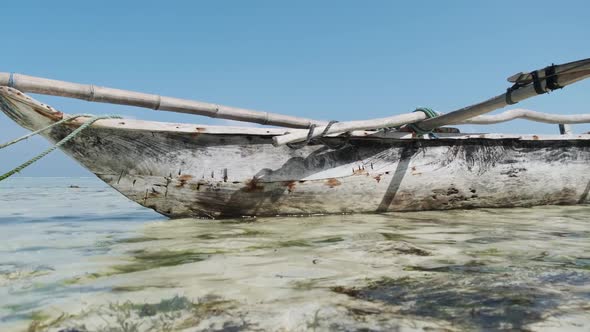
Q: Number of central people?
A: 0